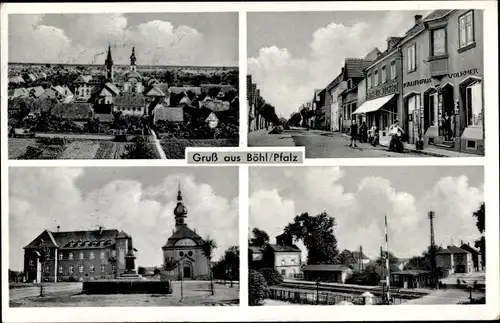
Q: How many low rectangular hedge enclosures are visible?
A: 1